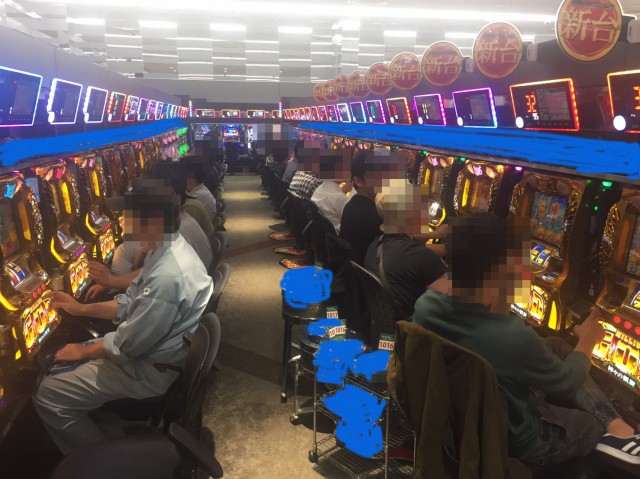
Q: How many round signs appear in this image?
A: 9